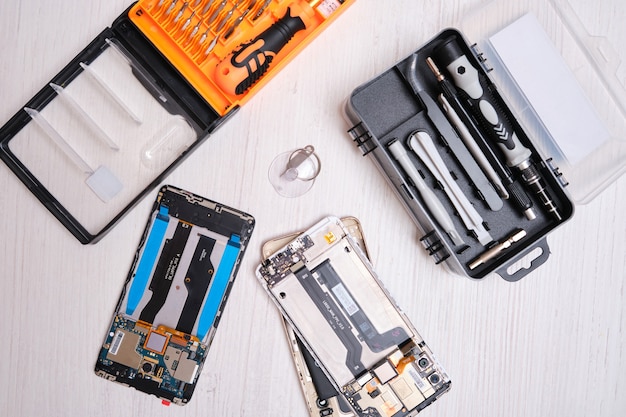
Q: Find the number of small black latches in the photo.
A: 2